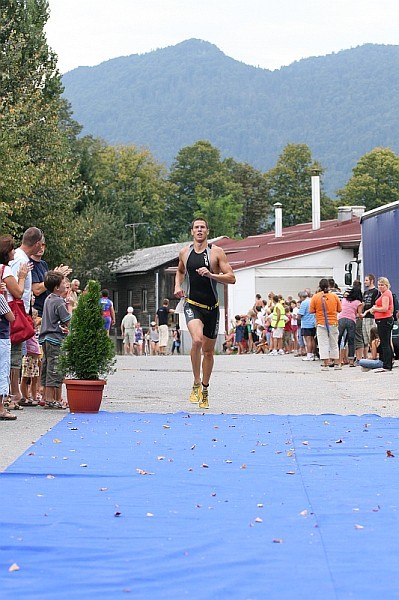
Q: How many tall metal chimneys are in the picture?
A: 2